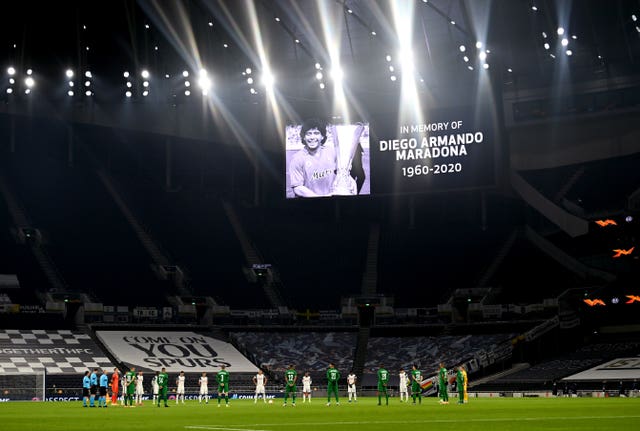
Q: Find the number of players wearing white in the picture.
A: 9